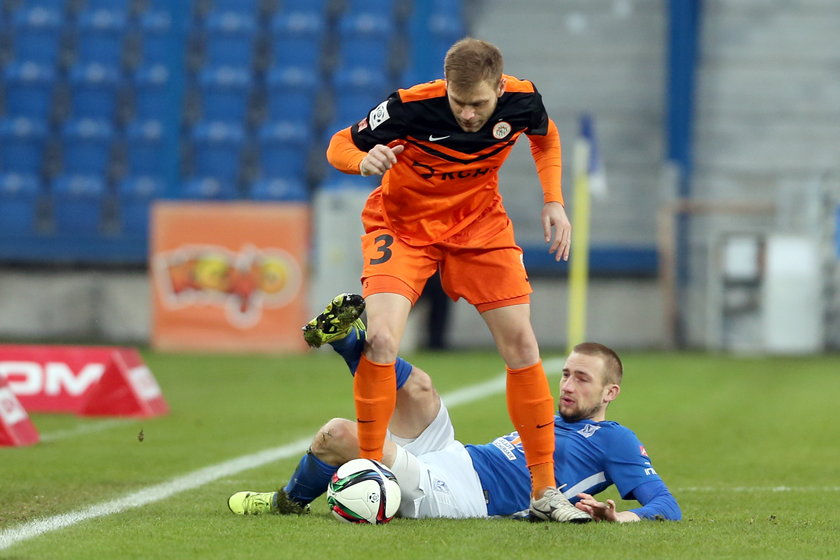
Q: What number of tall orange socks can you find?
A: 2